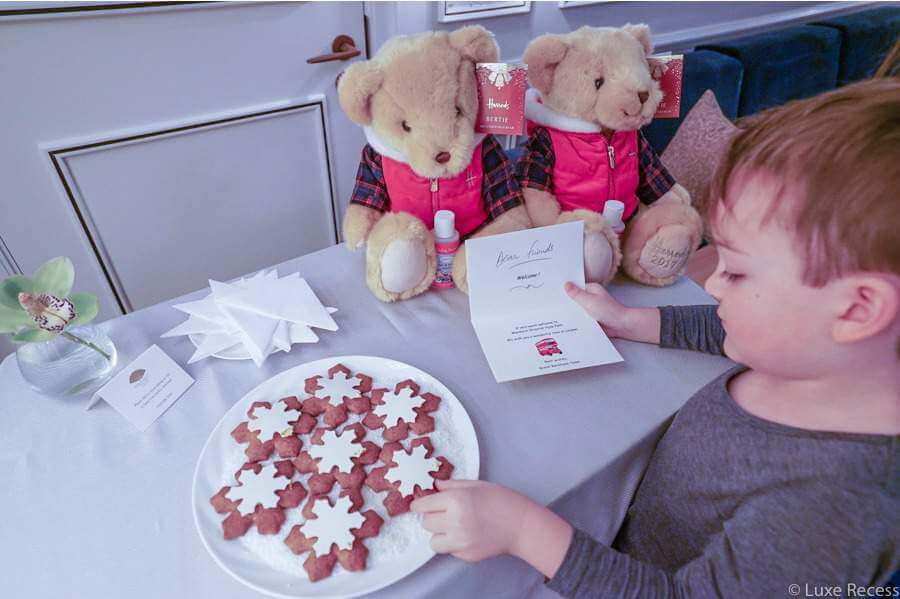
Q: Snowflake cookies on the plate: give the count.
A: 7